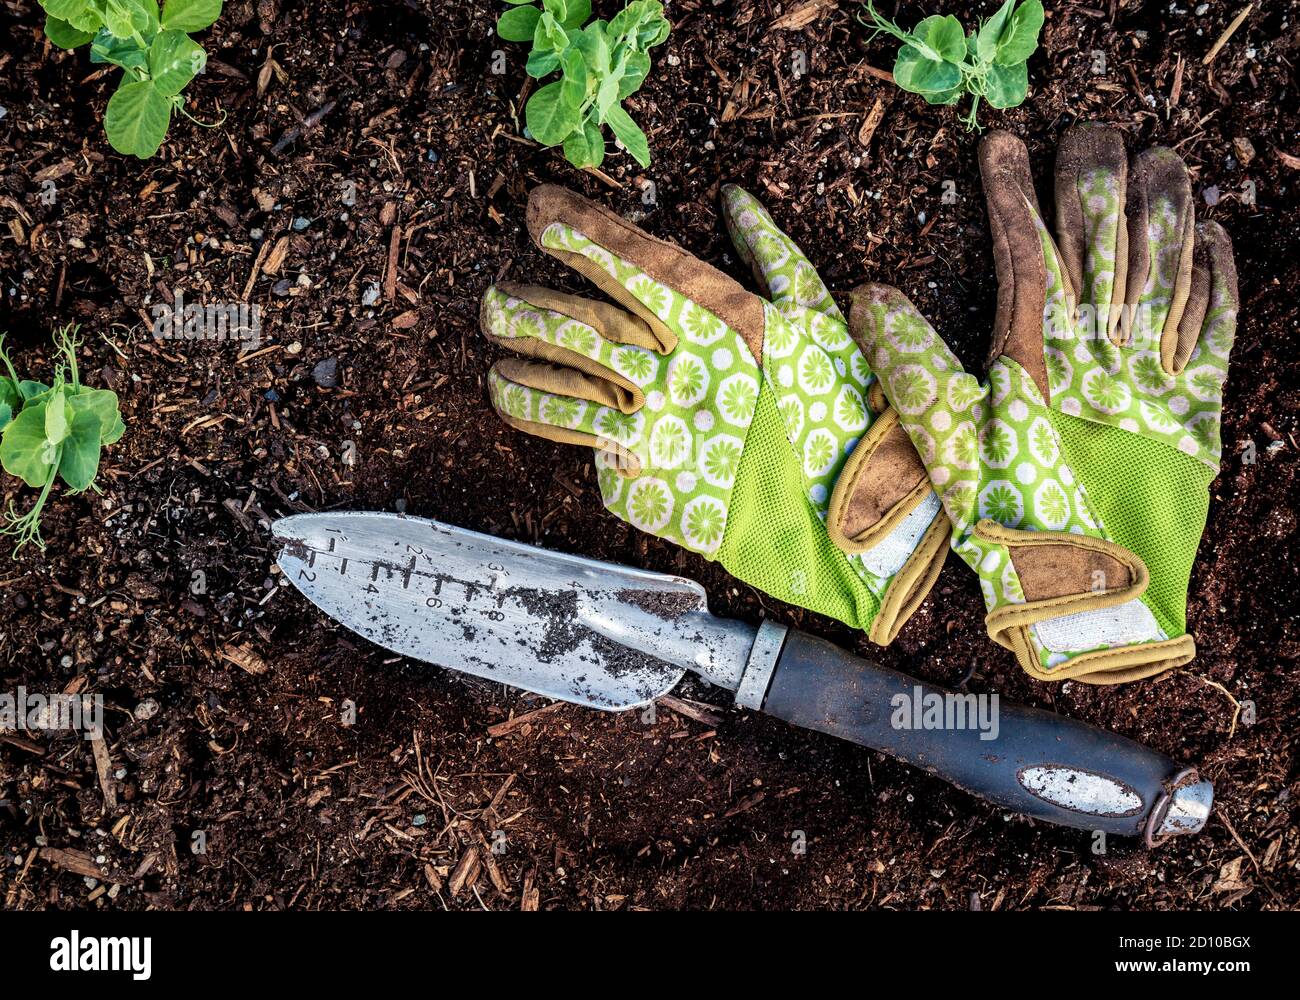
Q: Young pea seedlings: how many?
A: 4